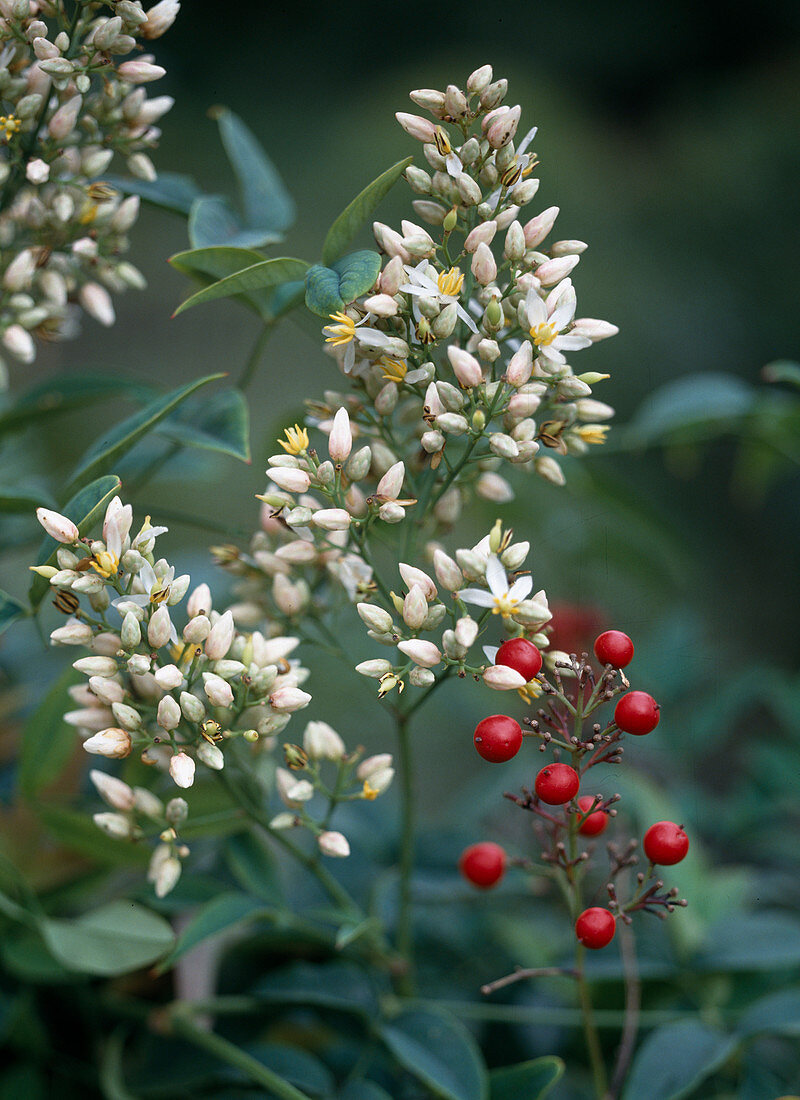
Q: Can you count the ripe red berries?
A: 9